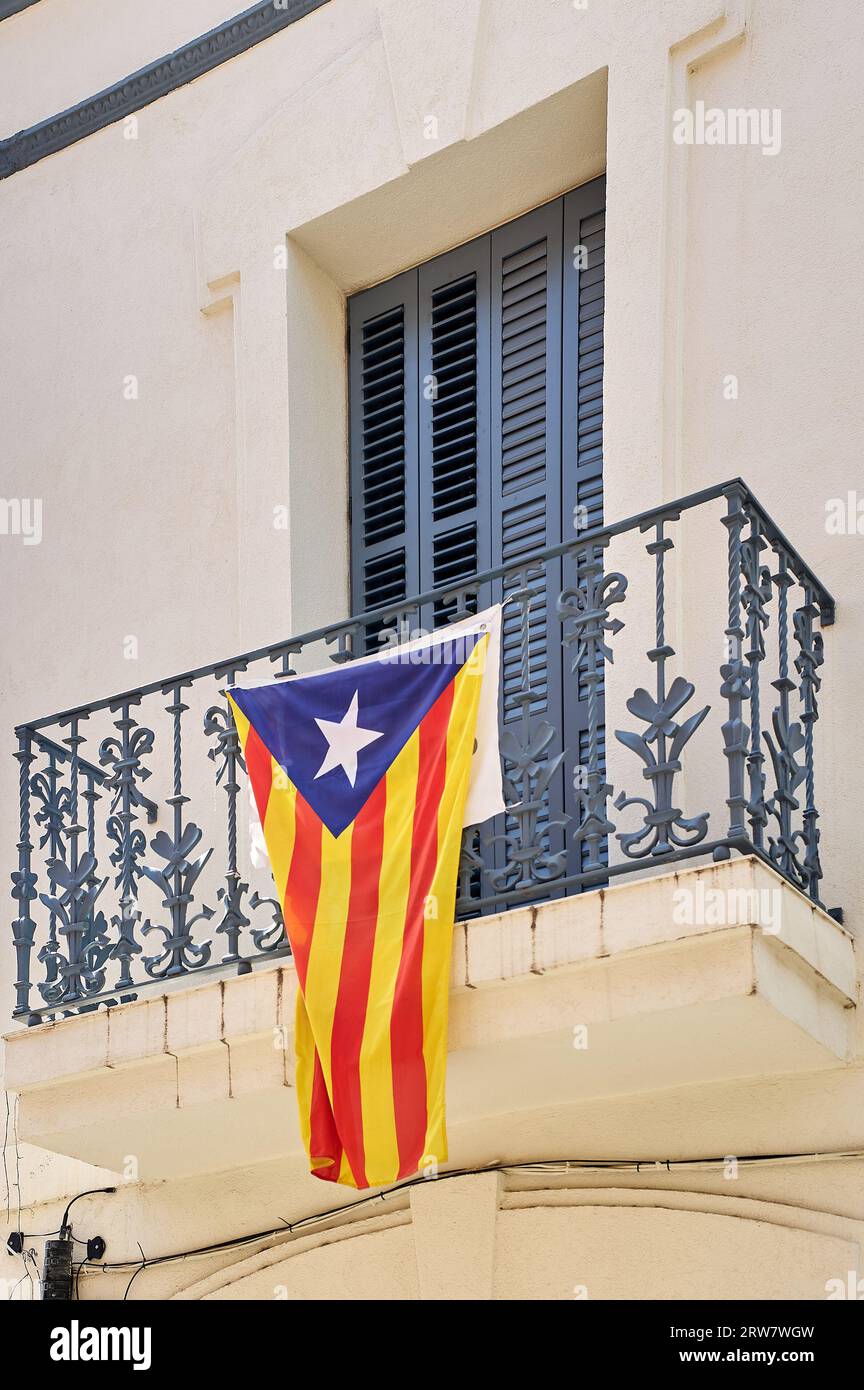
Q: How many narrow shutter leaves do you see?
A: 4